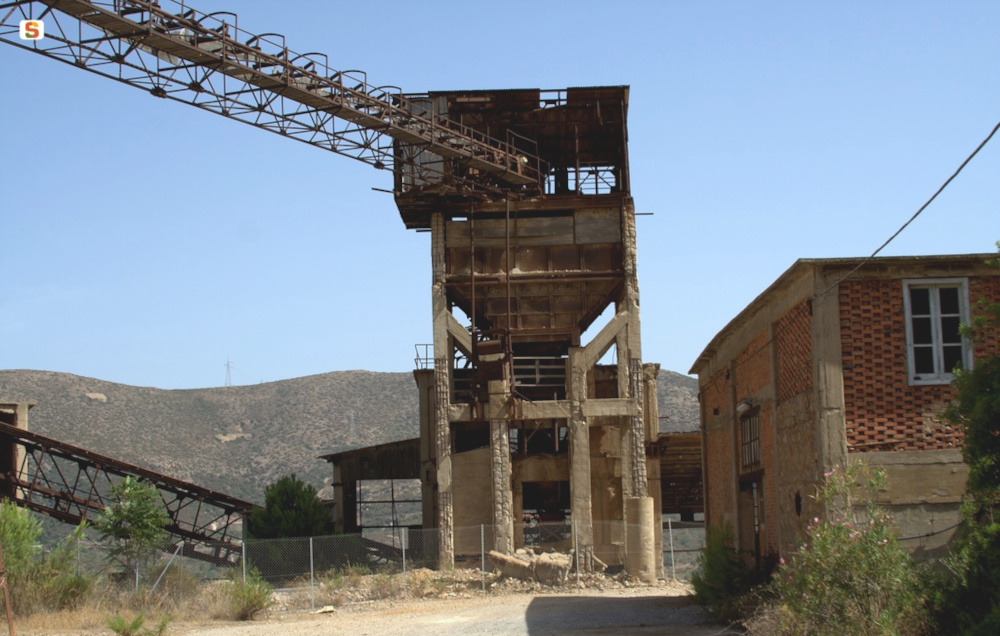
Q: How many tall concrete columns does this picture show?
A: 4